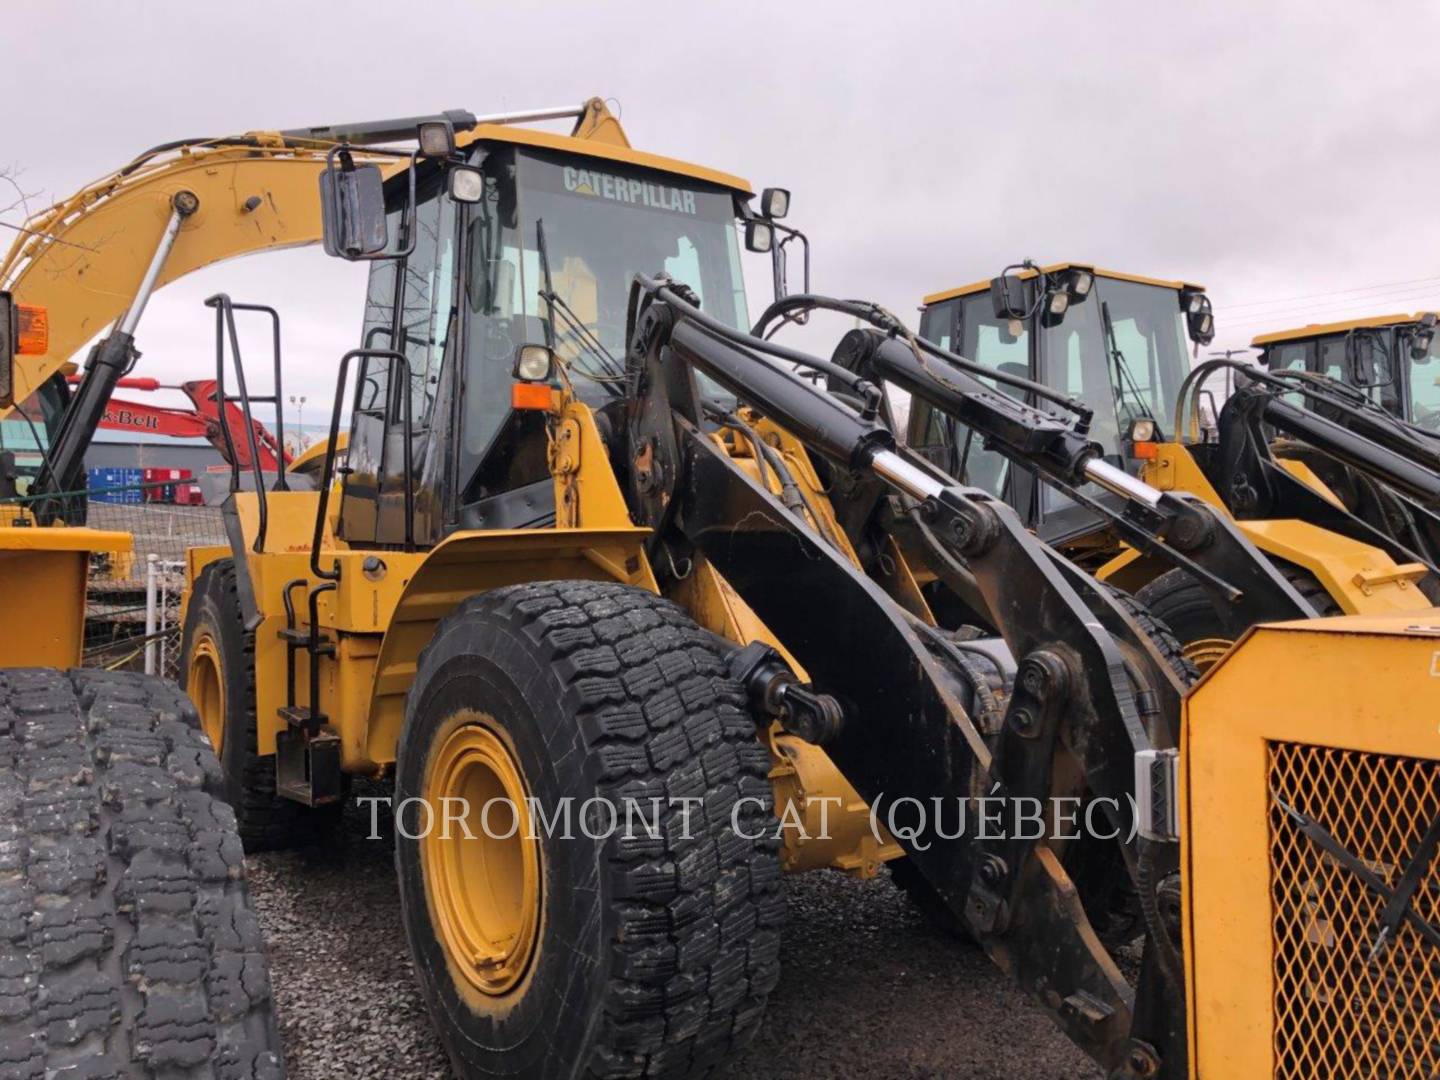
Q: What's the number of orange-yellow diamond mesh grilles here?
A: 1